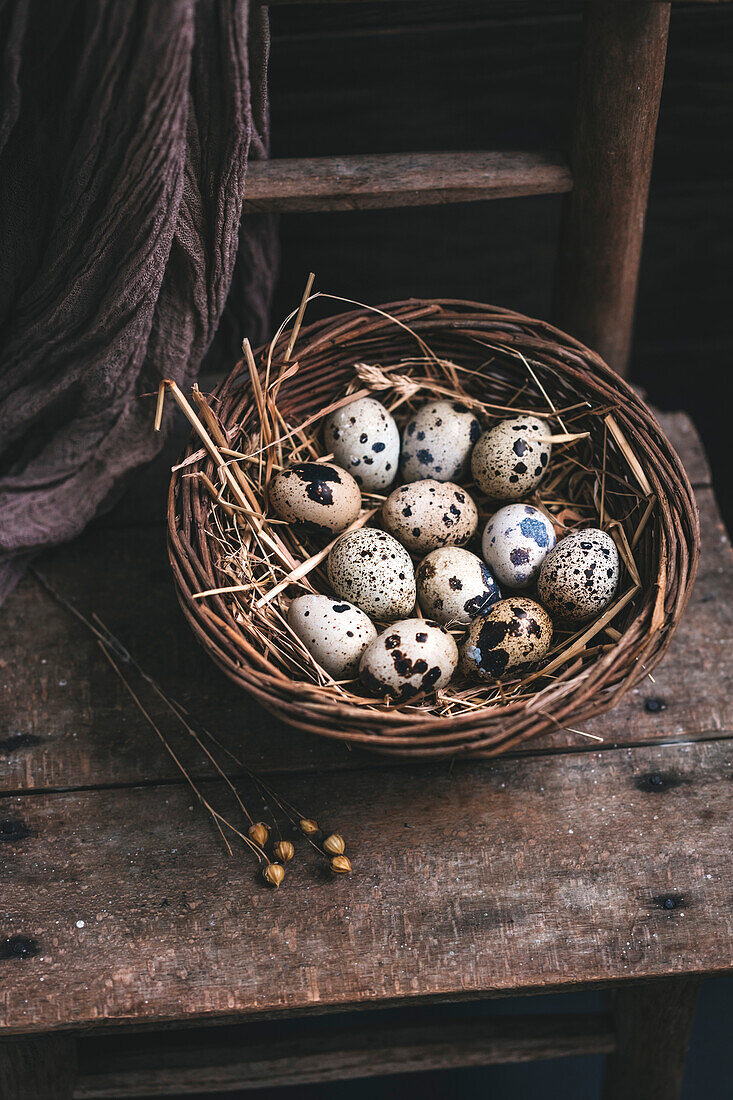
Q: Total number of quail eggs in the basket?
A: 12